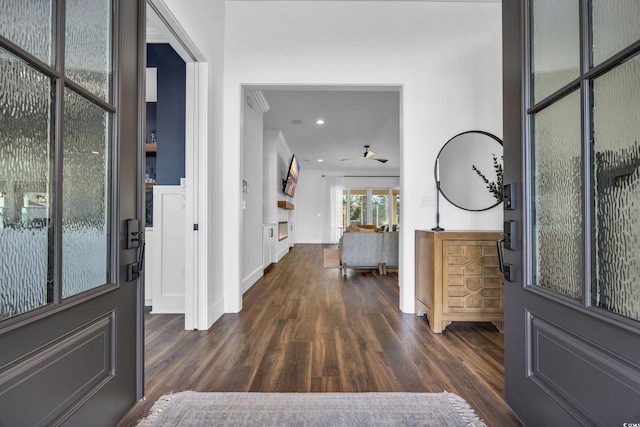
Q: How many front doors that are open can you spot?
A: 2